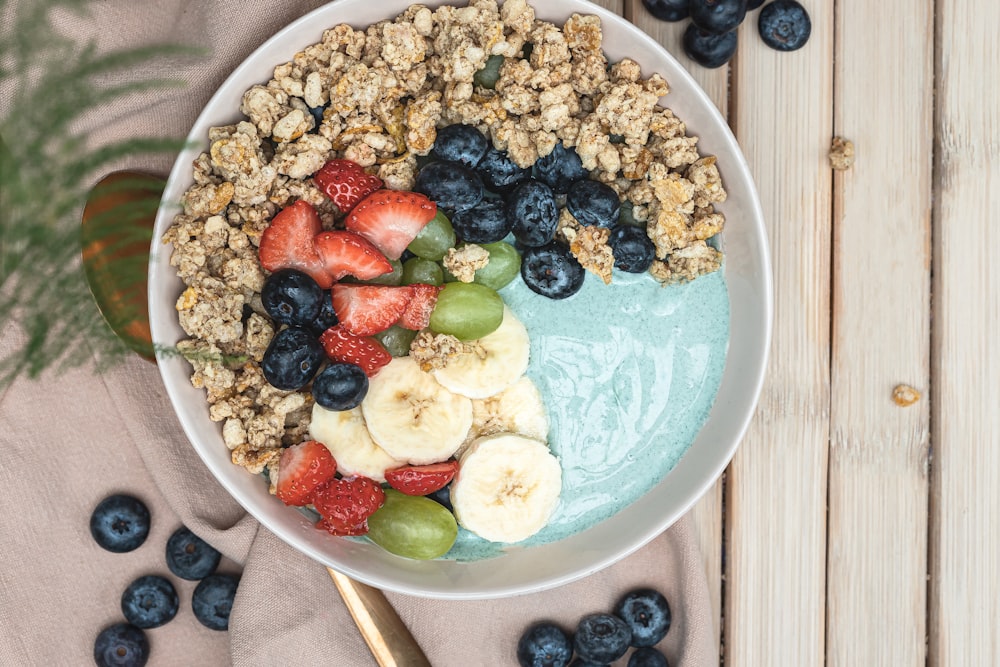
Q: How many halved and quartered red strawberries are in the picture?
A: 10